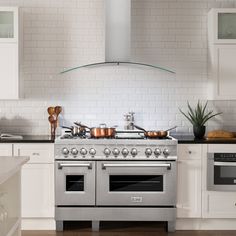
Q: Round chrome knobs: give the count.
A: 11